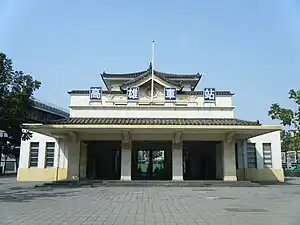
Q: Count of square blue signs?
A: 4